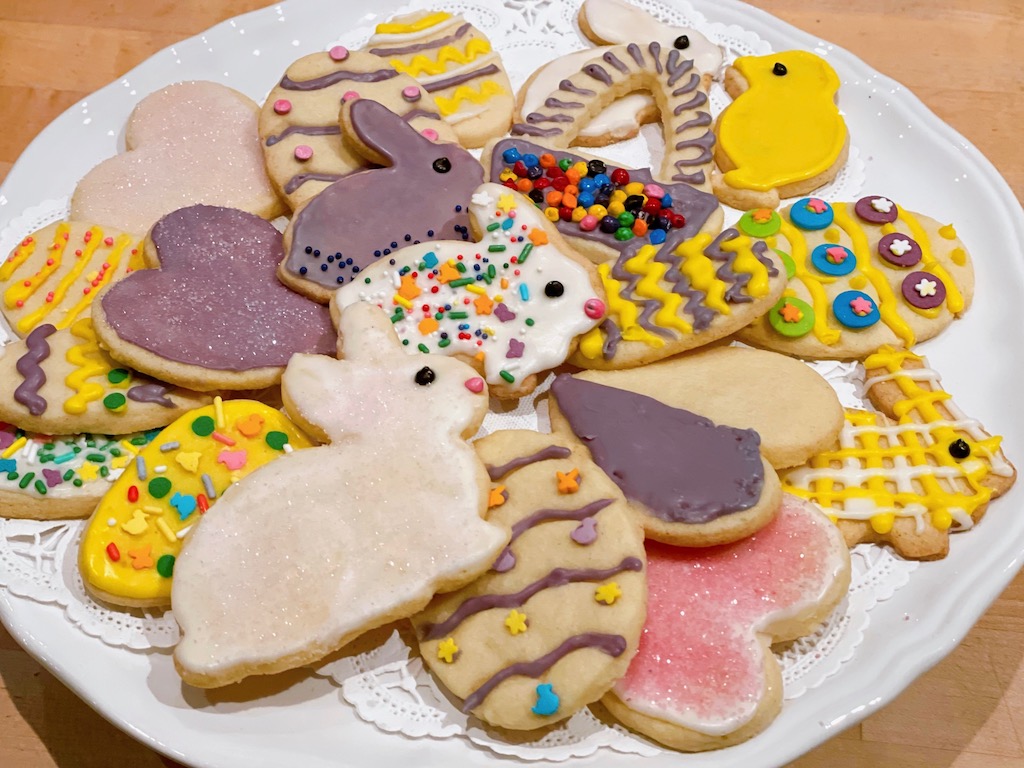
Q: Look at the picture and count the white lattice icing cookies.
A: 1